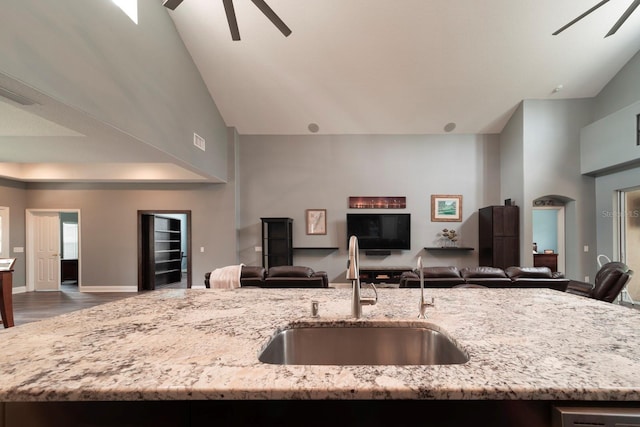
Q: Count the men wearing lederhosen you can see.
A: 0